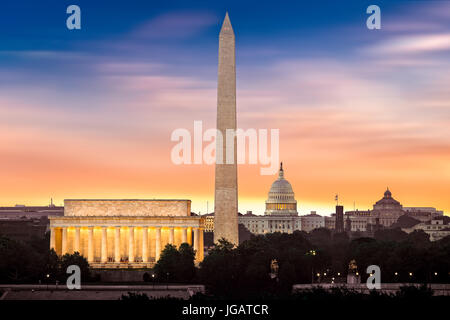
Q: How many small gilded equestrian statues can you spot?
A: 2